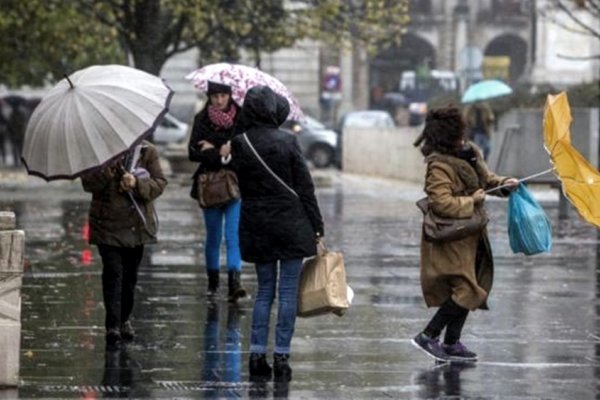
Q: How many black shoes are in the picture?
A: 6